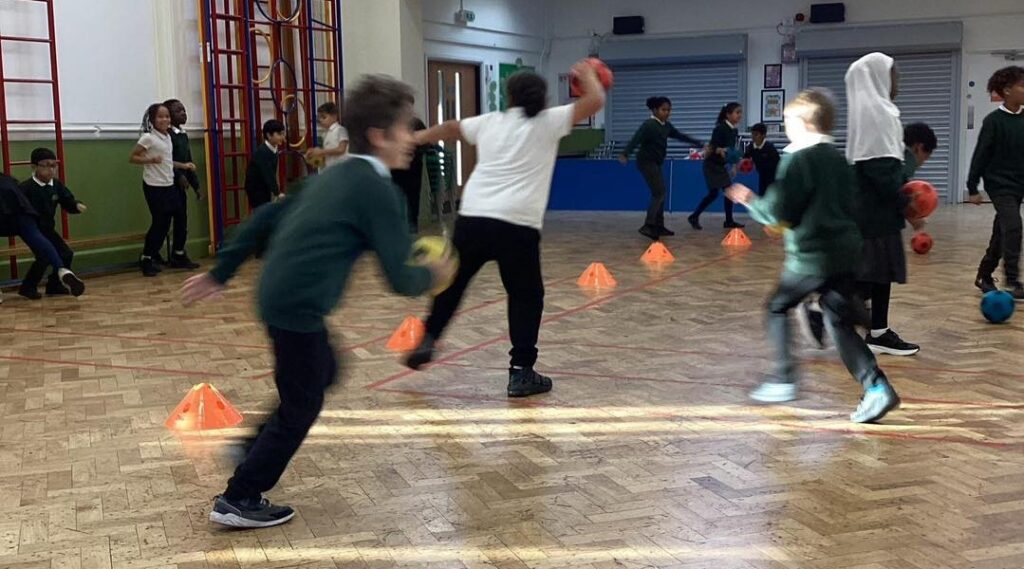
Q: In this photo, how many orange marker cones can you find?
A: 5